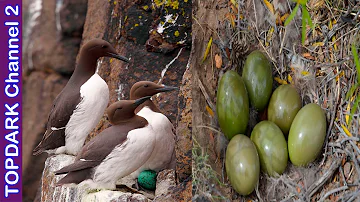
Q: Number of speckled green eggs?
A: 1